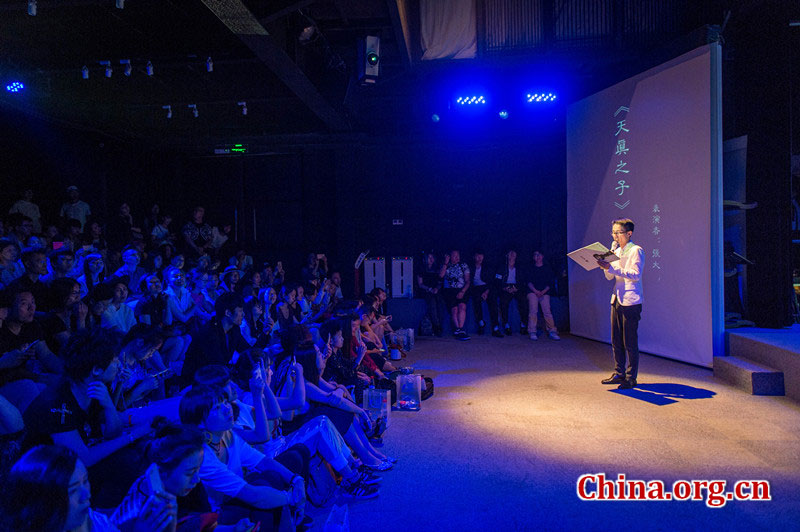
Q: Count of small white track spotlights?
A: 10